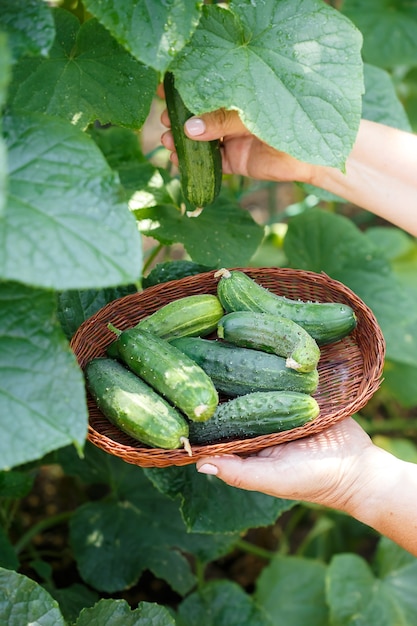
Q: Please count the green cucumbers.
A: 8